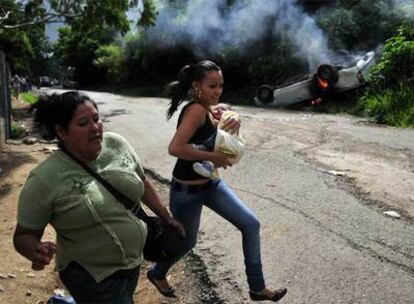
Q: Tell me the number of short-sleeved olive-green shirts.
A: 1